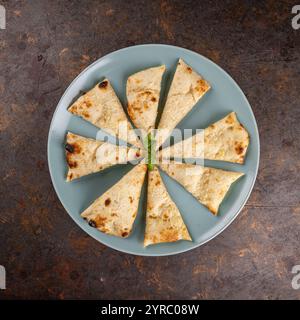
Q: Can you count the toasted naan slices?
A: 8